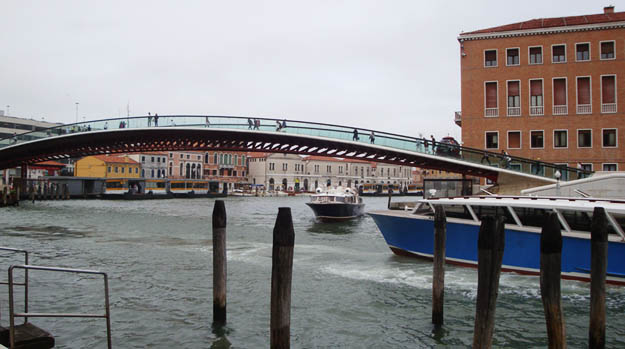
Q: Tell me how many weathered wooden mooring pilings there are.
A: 6